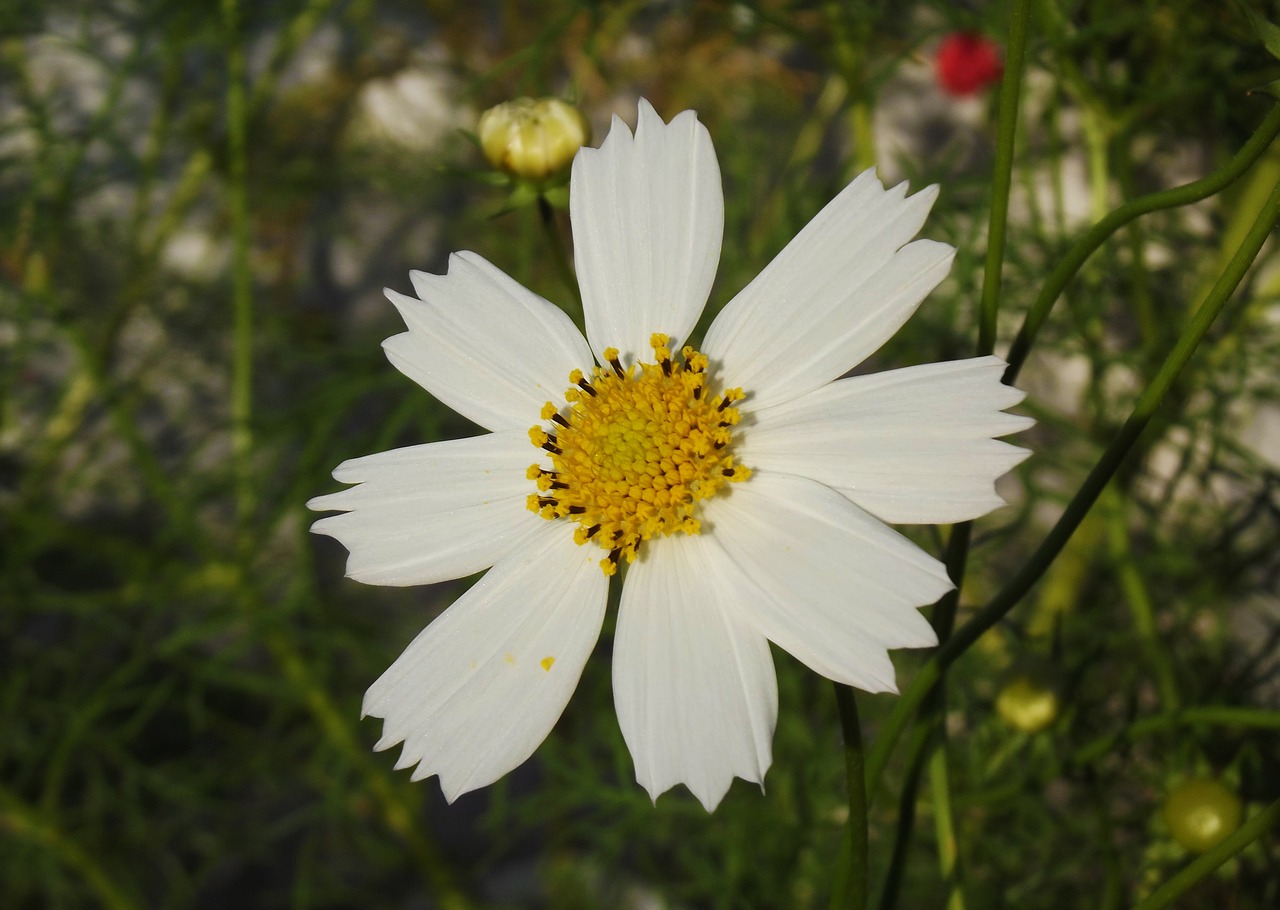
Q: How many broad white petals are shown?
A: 8